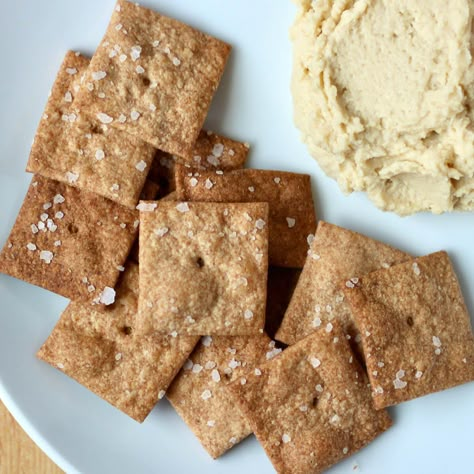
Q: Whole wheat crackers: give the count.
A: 11